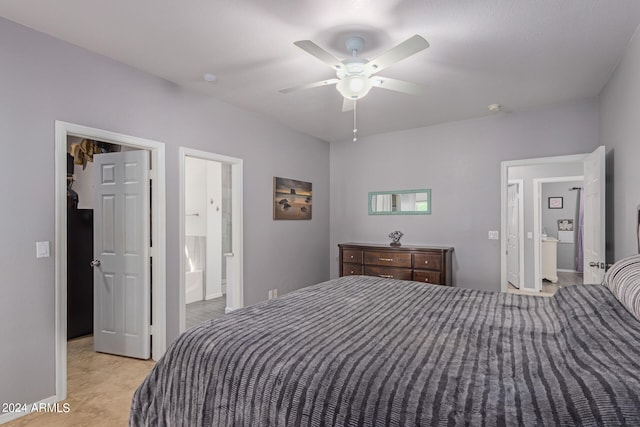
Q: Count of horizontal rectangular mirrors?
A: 1